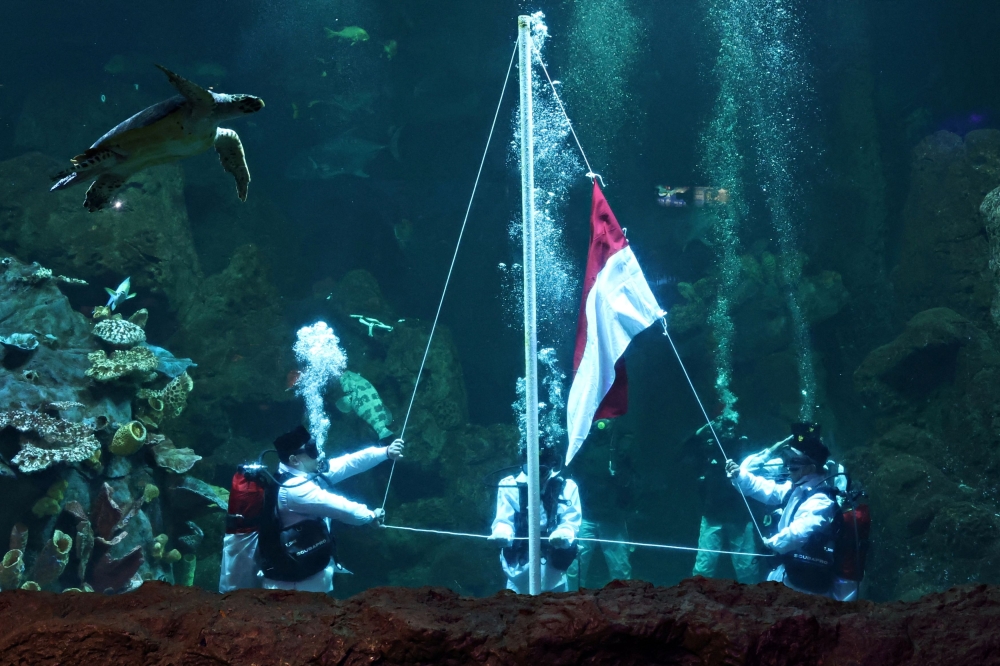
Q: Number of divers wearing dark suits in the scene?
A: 2